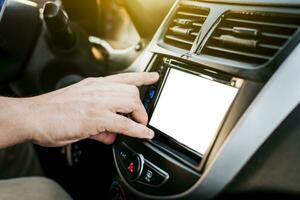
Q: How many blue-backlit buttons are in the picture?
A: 2